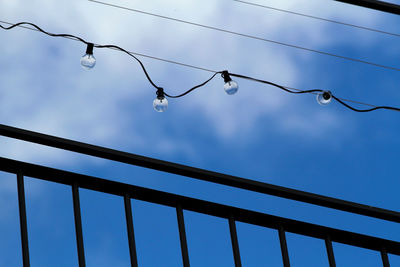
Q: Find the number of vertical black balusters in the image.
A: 8